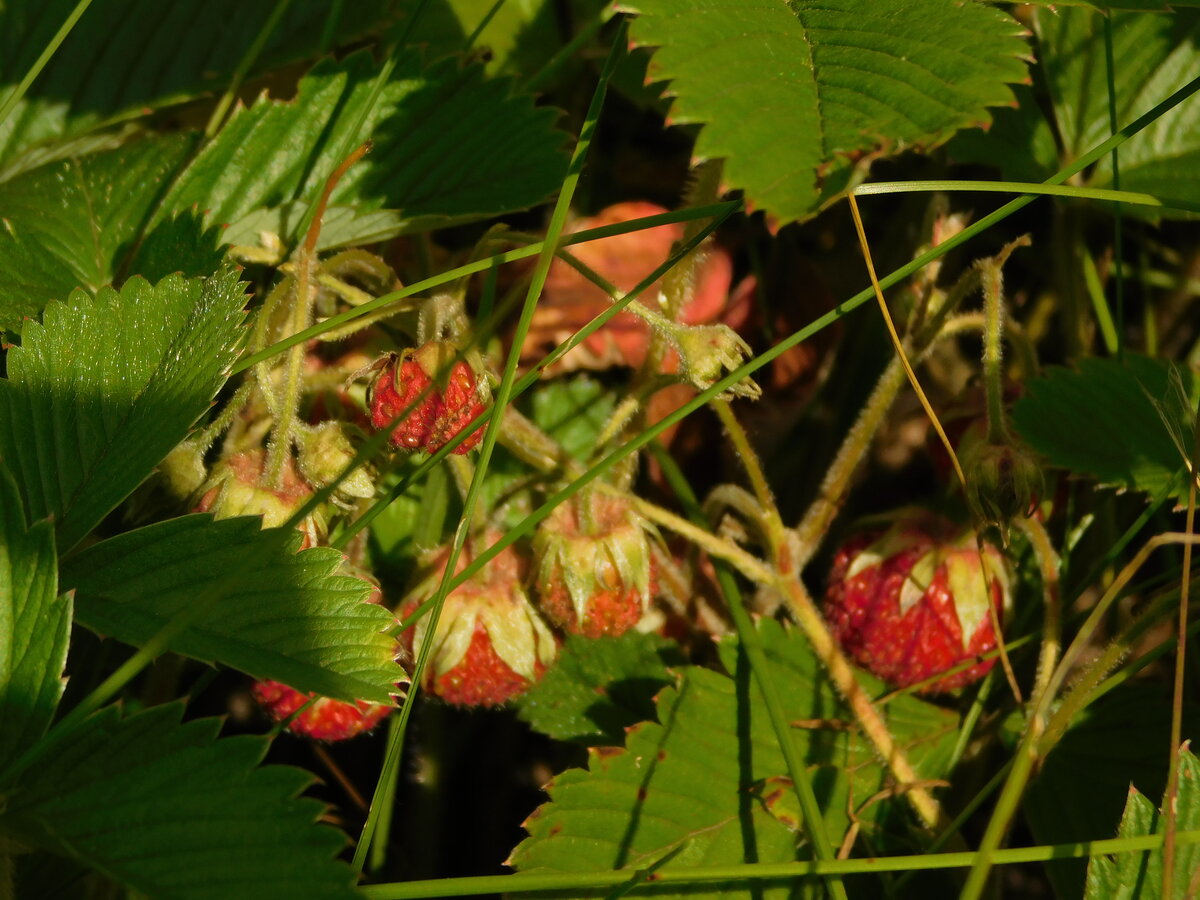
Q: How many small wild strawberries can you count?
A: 6